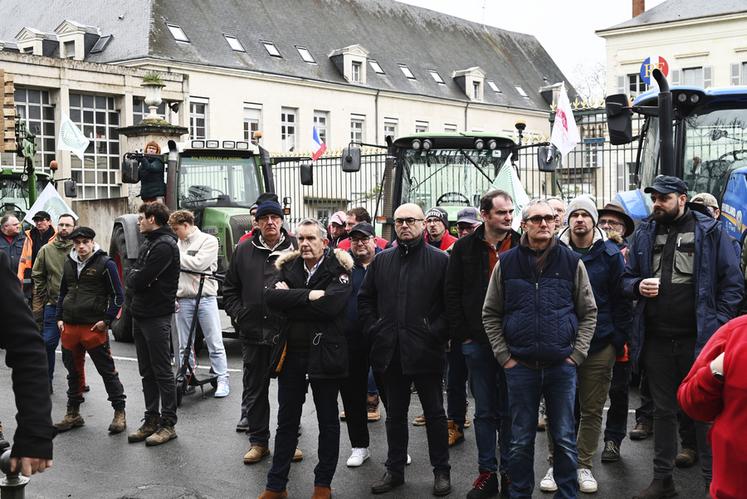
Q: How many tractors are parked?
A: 4